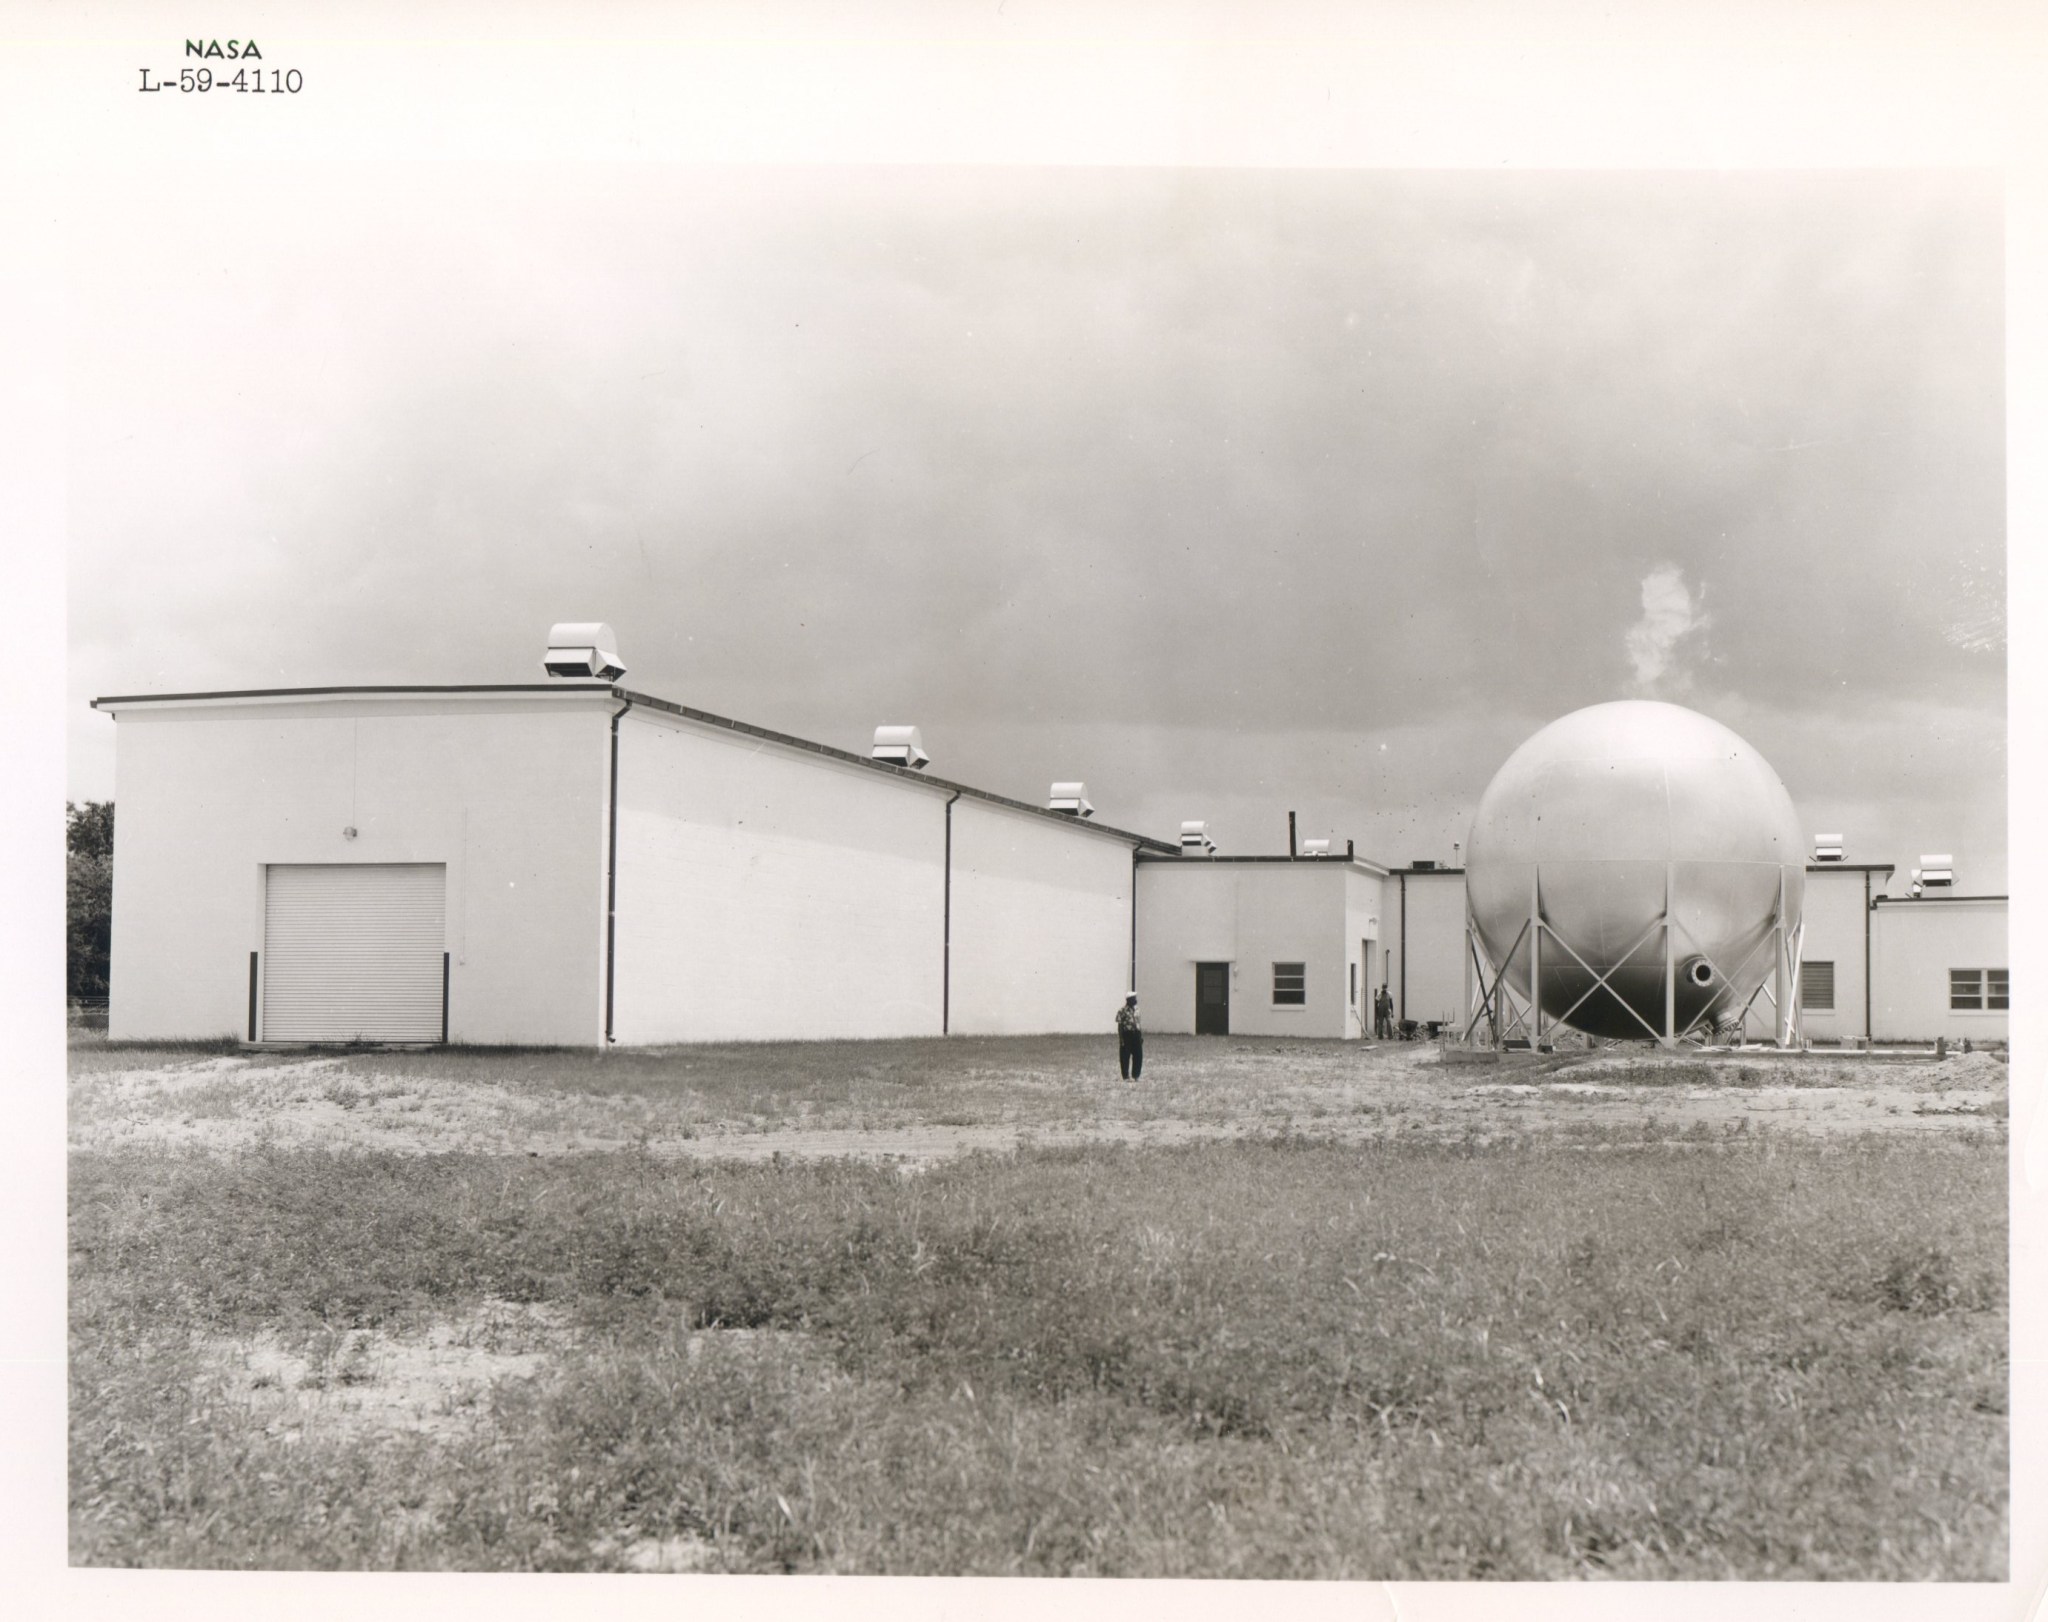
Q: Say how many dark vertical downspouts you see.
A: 5